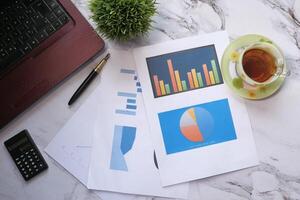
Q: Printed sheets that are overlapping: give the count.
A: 3